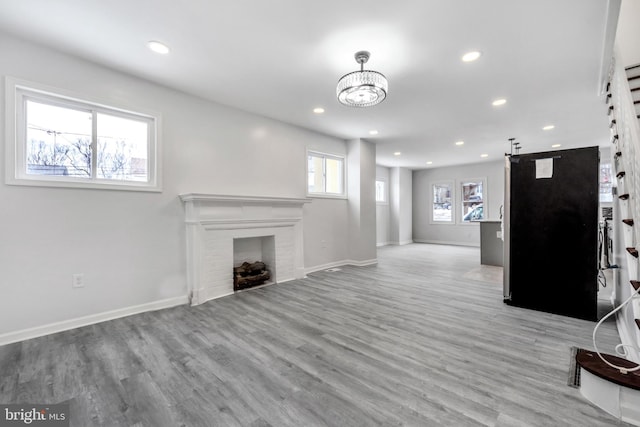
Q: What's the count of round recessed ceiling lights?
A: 11